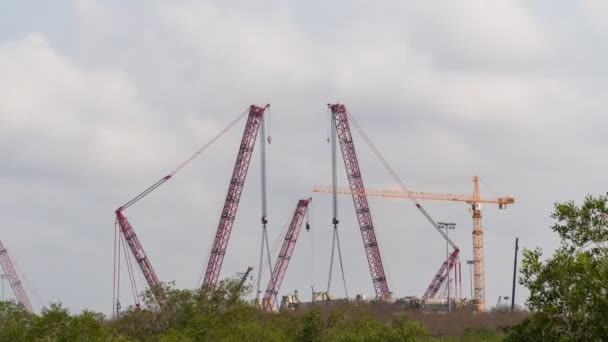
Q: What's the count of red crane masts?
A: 6